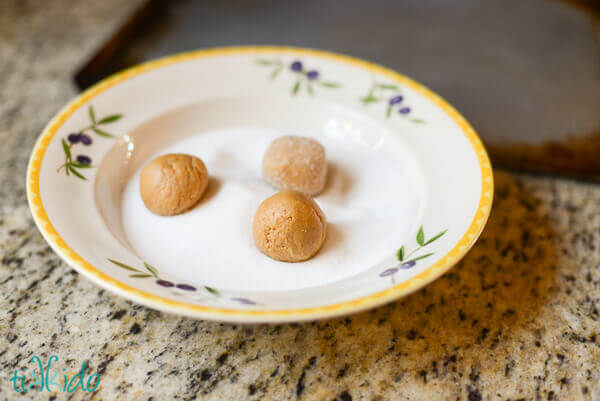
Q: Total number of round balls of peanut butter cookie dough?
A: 3